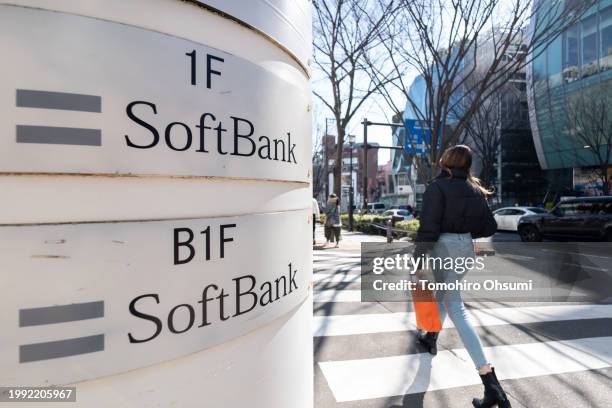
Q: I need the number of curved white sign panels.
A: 2